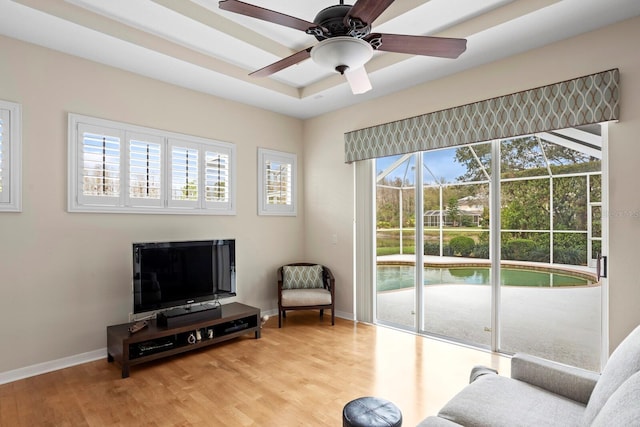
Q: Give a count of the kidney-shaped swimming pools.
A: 1